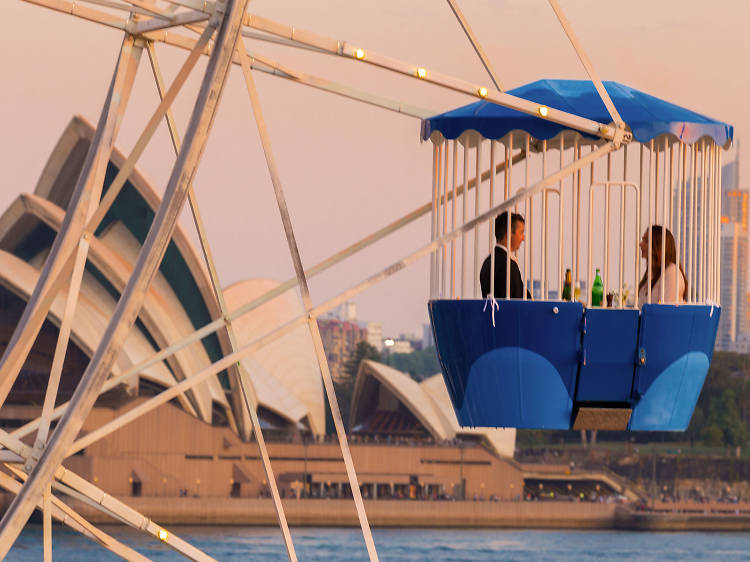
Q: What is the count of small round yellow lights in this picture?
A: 5